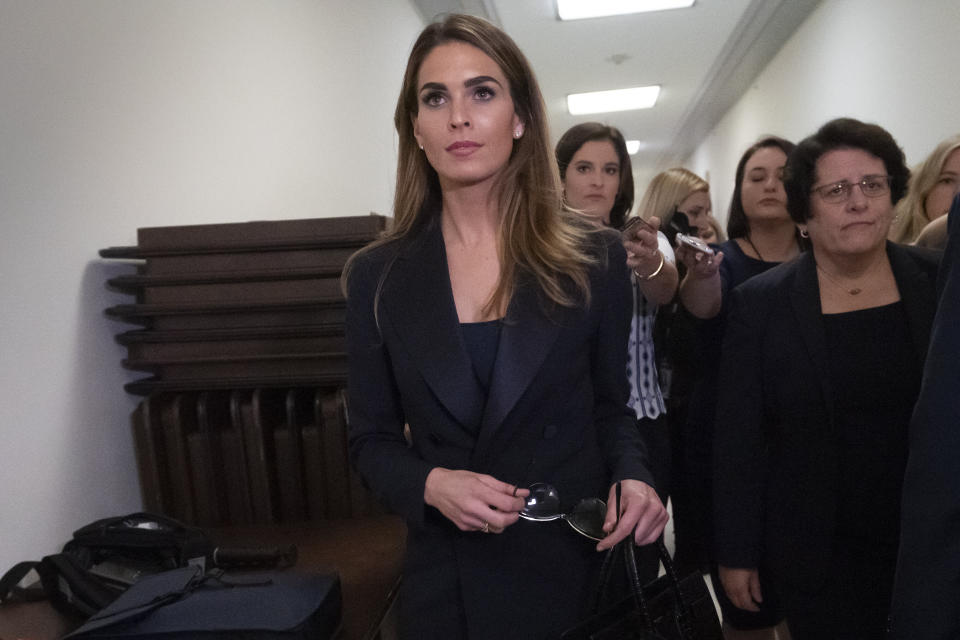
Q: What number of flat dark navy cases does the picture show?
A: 1